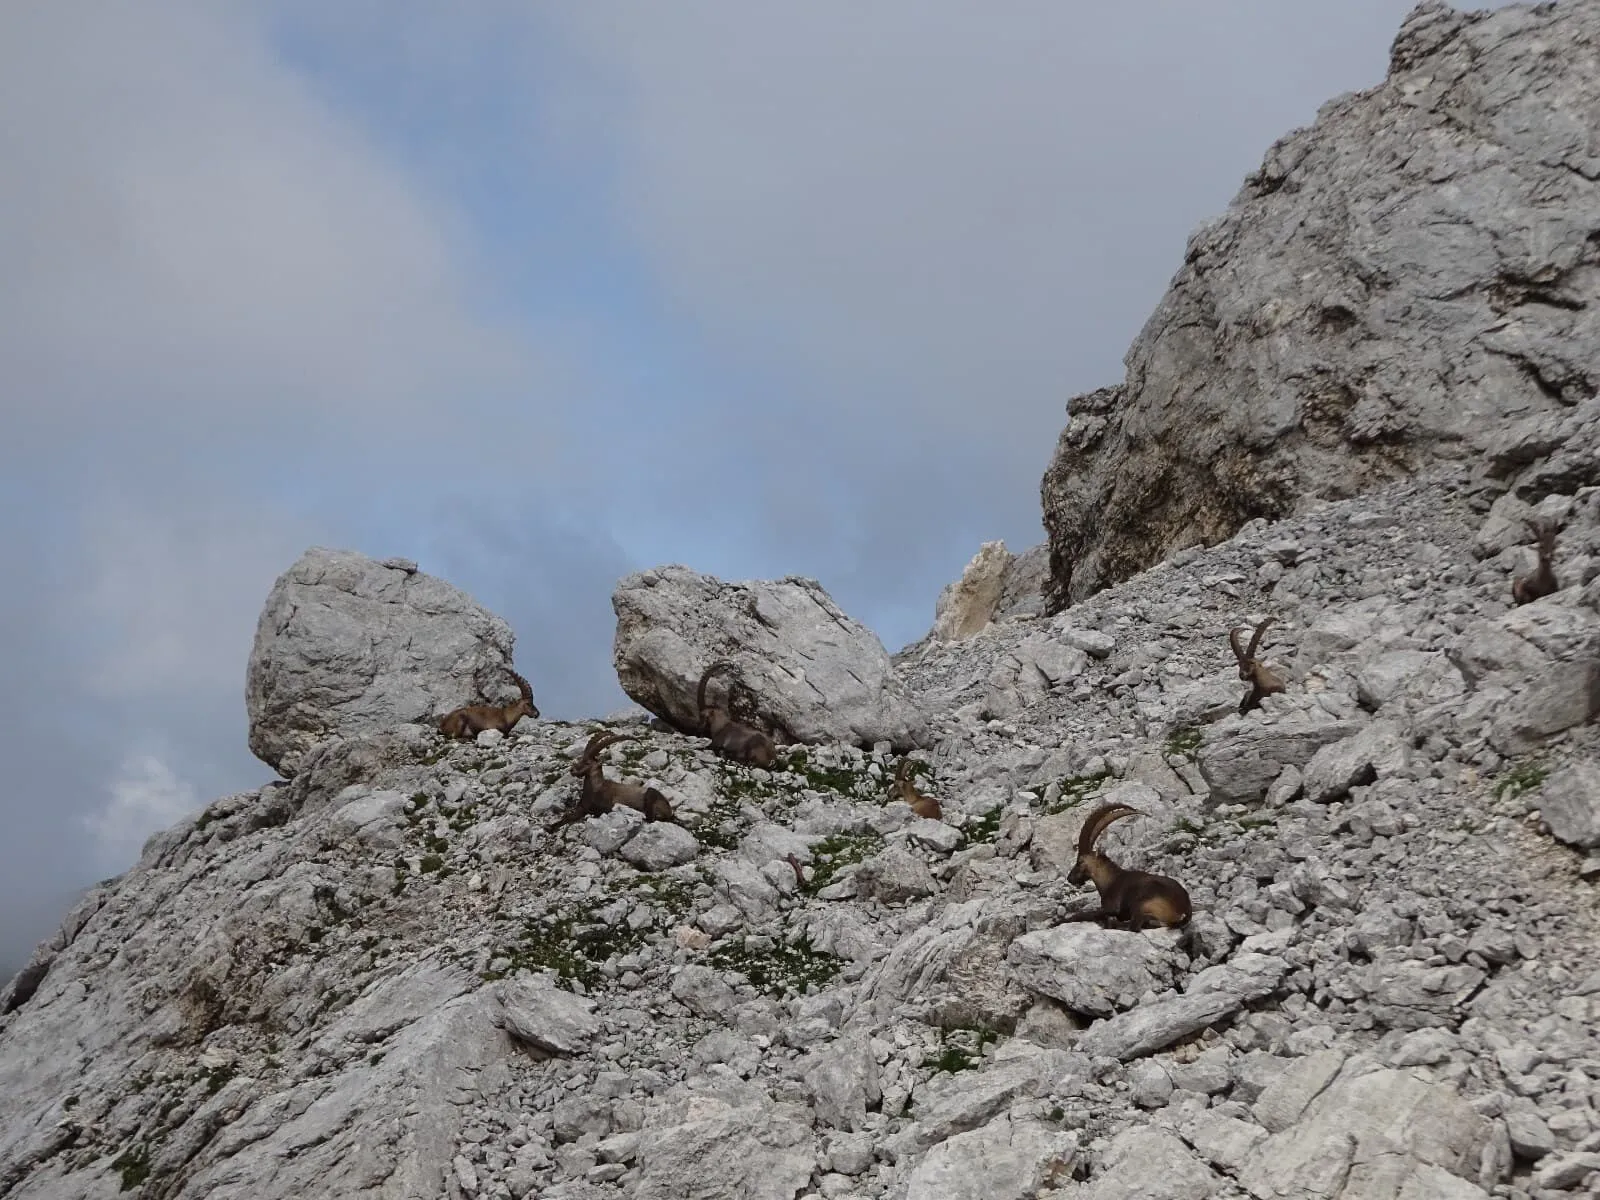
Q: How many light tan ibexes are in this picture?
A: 2